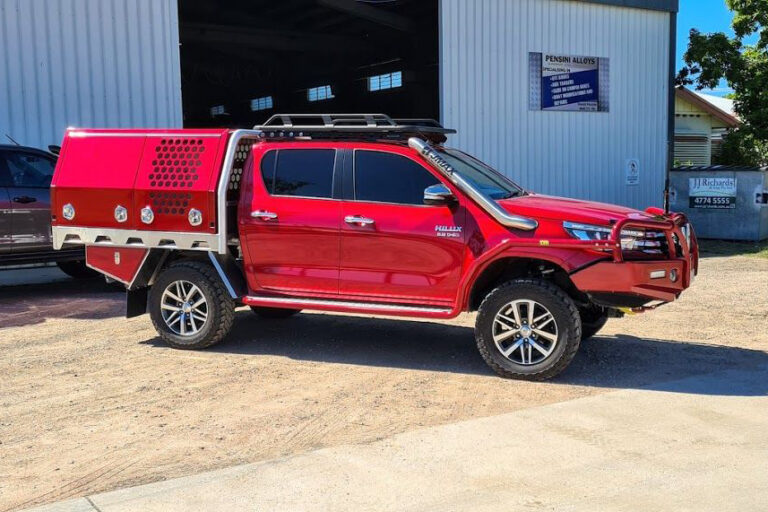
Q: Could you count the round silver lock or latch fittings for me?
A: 4